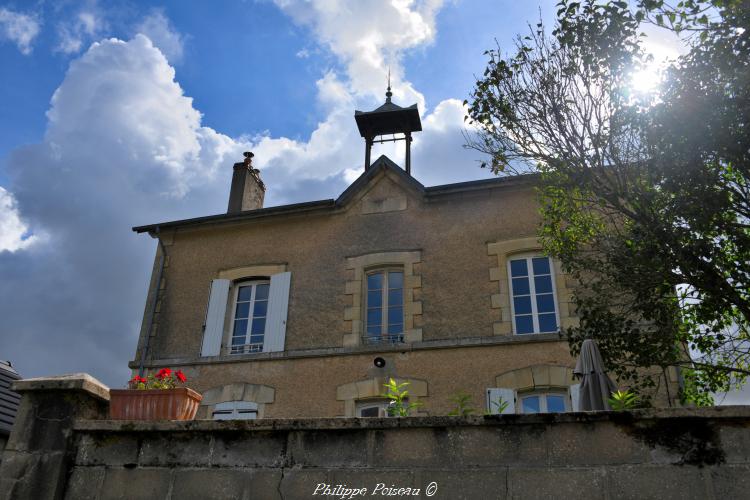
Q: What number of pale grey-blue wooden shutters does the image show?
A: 6